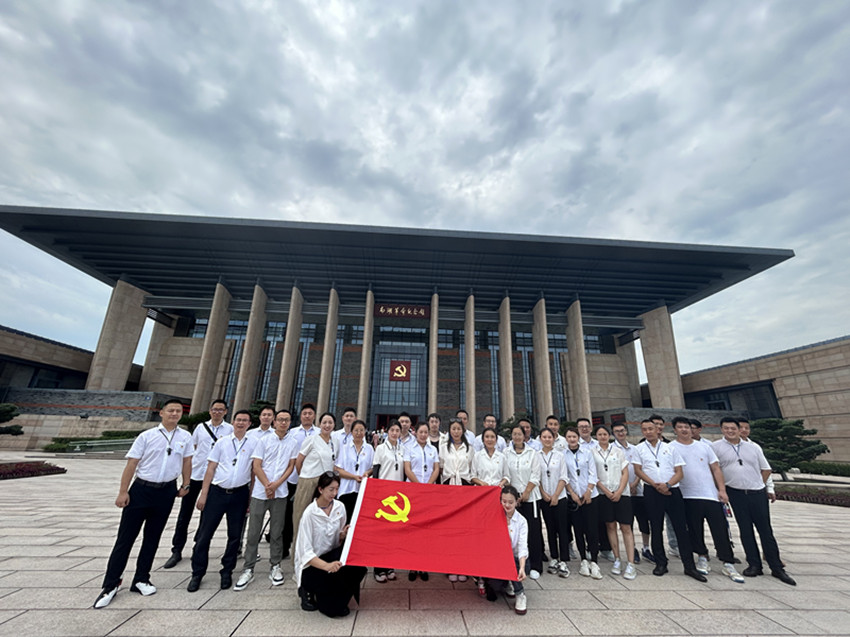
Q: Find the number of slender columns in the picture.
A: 10